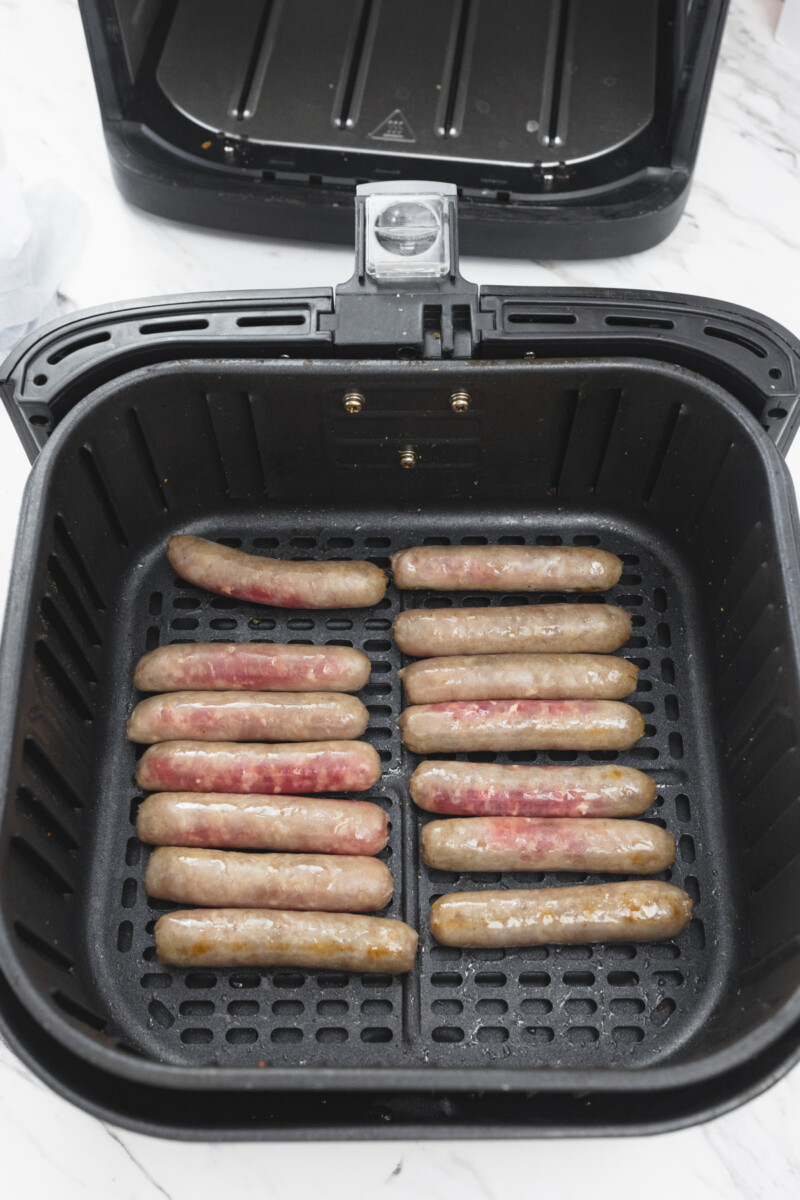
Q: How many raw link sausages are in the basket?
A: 14